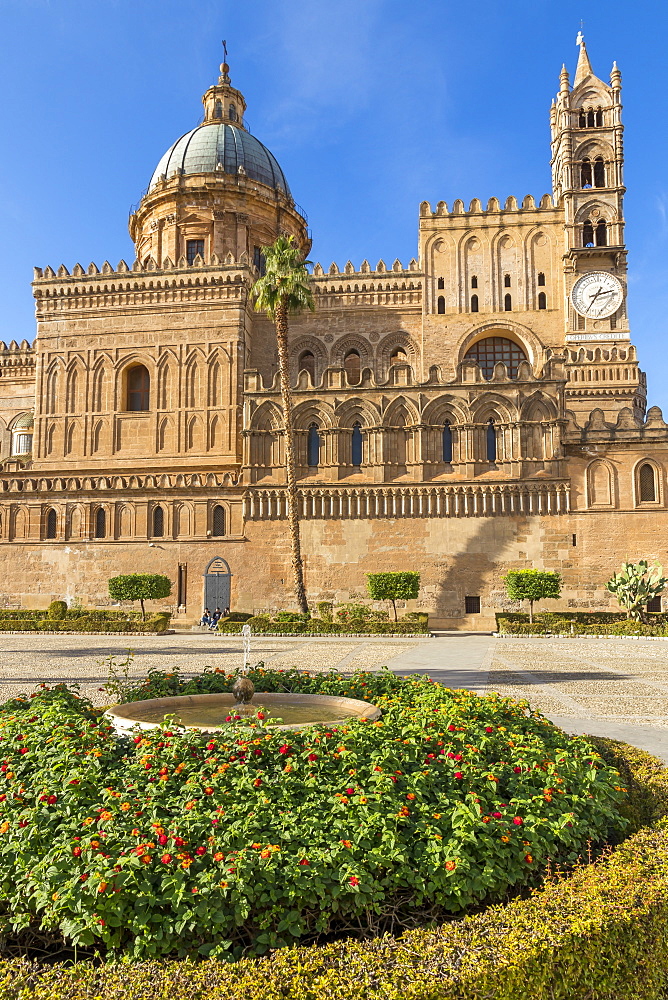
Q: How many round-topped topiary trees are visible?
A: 3